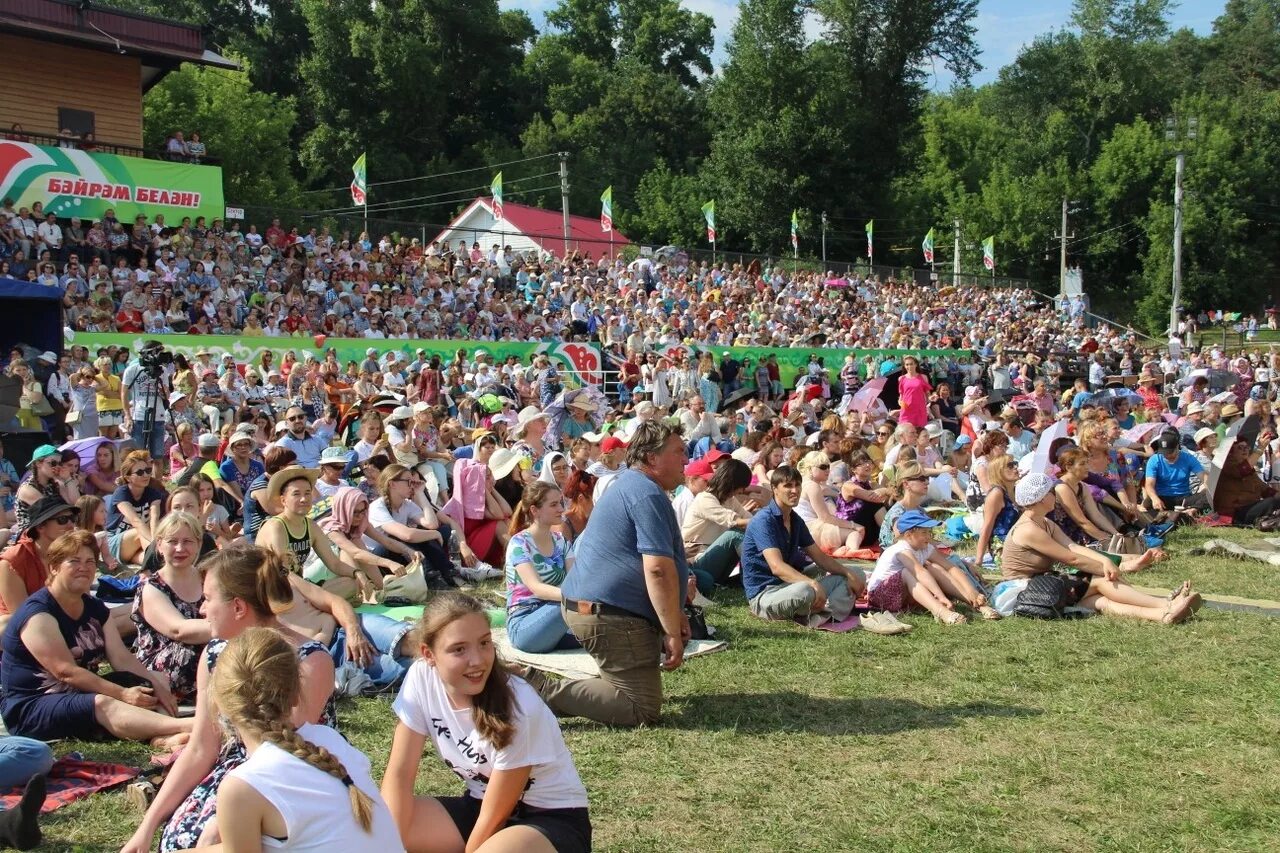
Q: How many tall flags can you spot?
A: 8